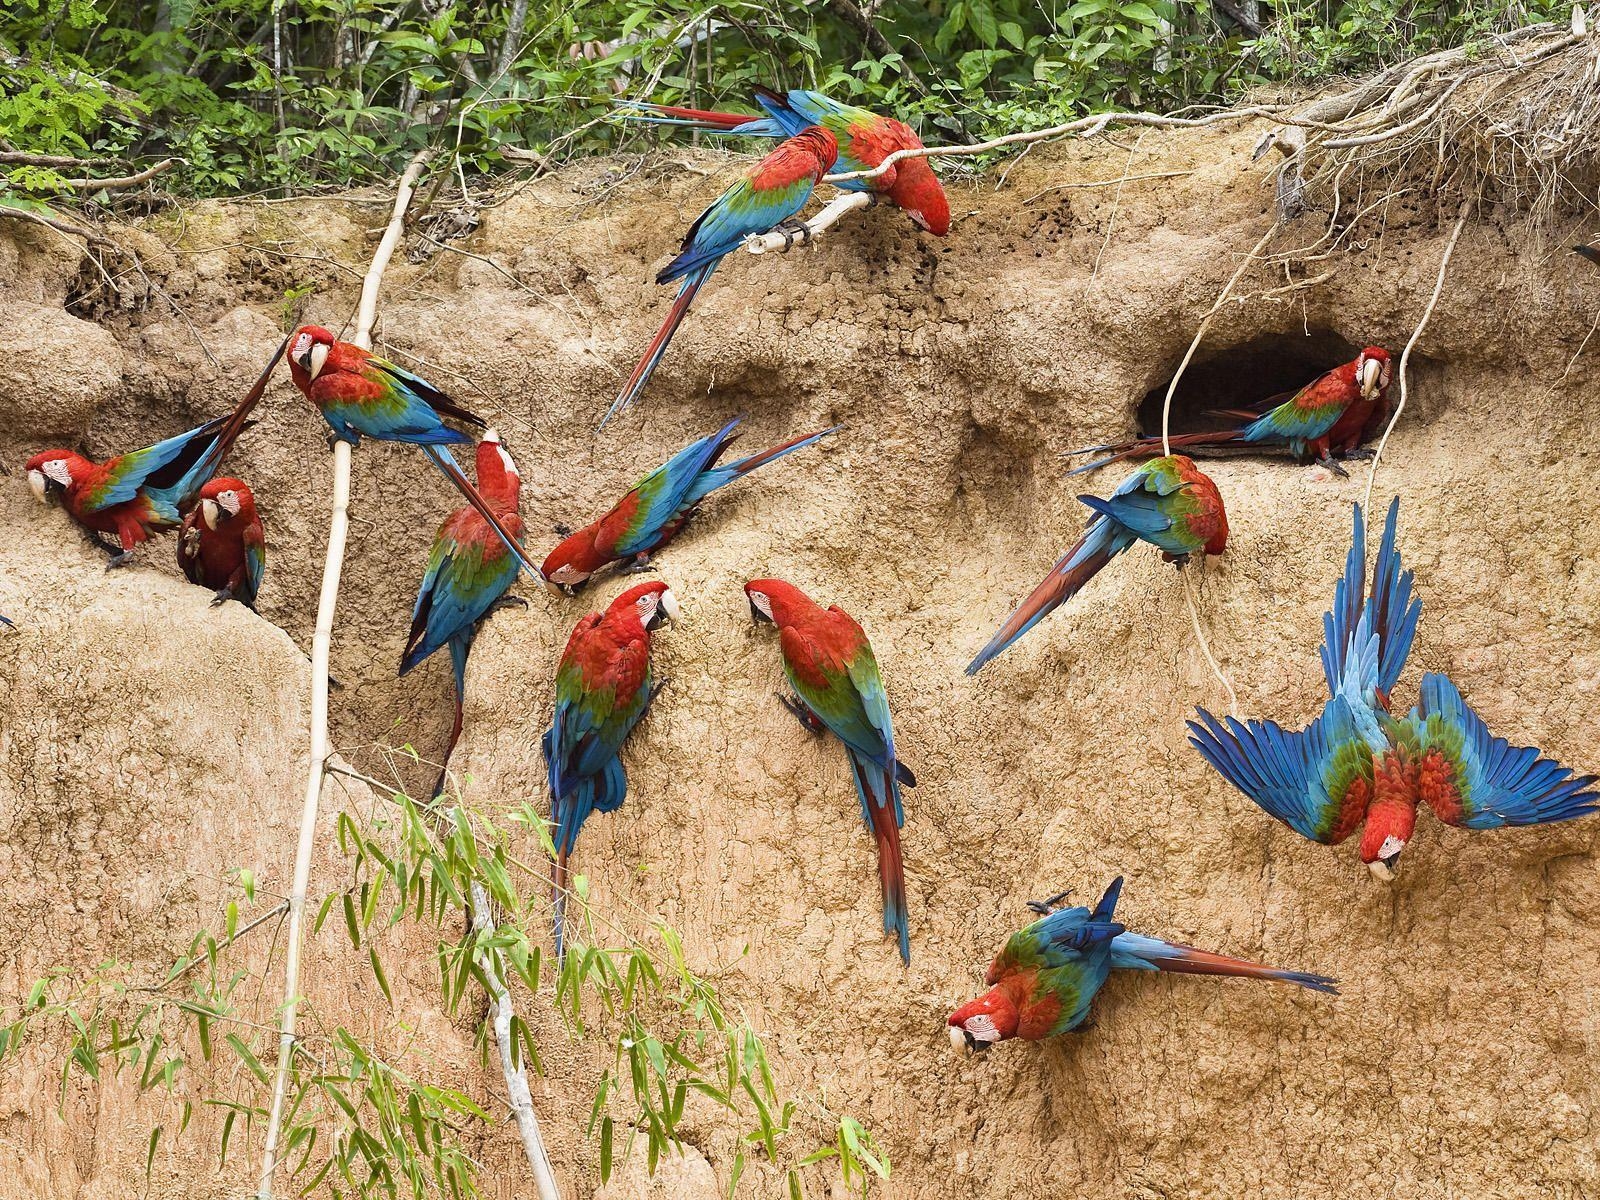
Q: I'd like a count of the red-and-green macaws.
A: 13